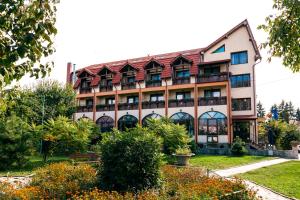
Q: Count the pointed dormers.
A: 5